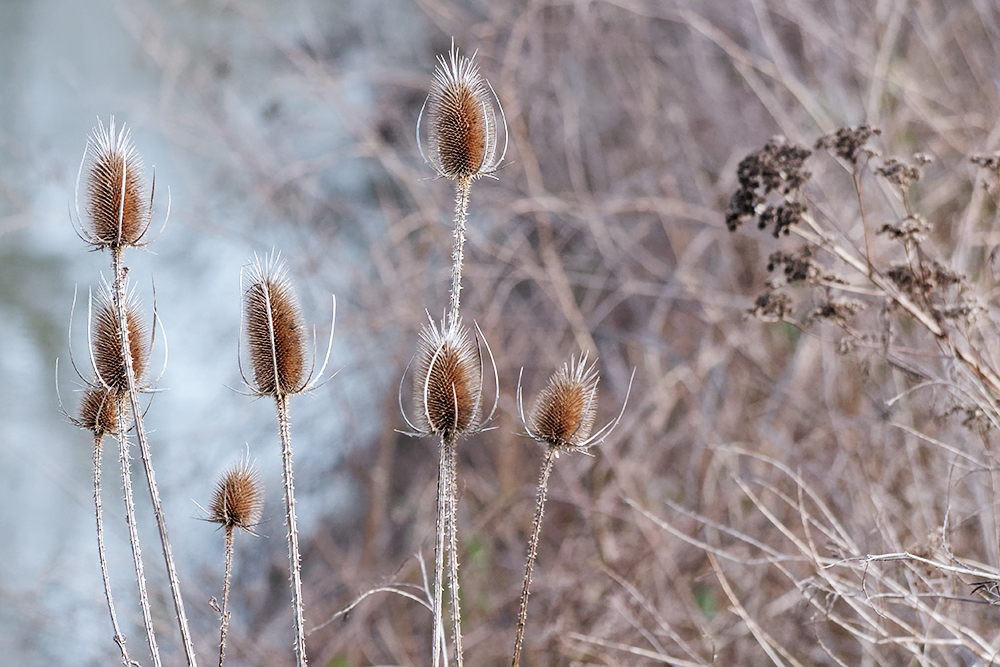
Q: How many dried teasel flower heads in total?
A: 8